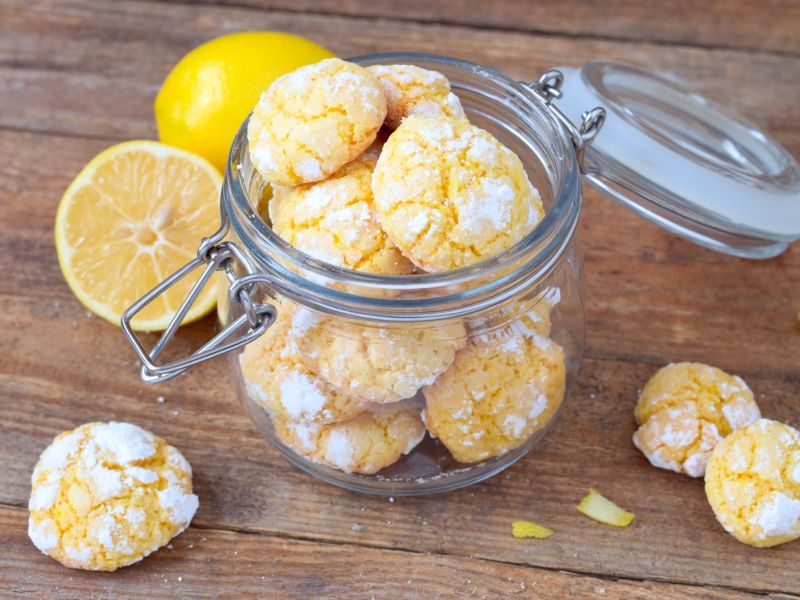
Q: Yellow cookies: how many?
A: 12